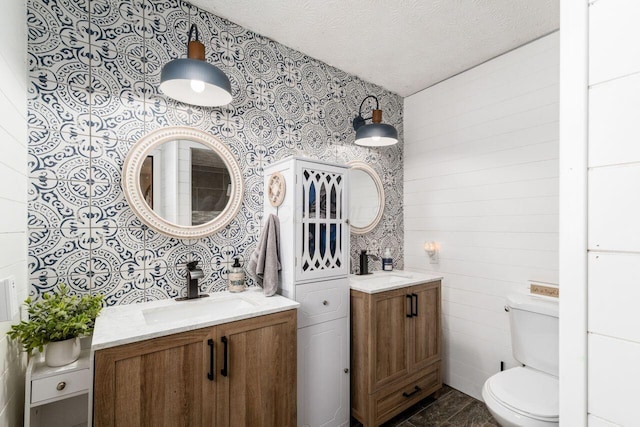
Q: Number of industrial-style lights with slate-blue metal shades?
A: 2